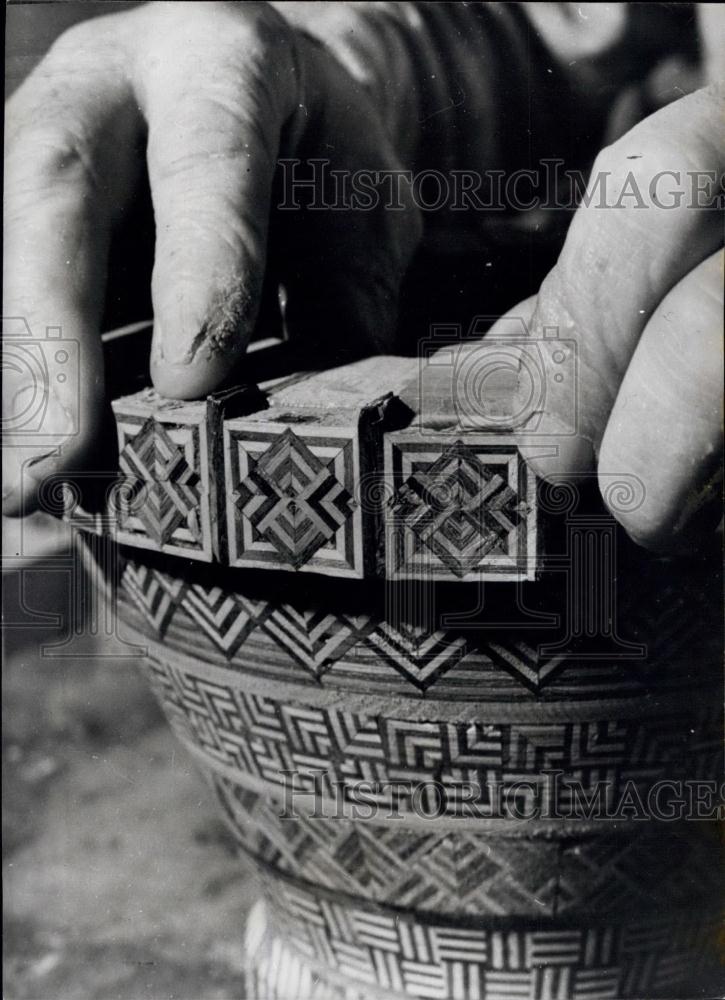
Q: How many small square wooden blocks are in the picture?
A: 3